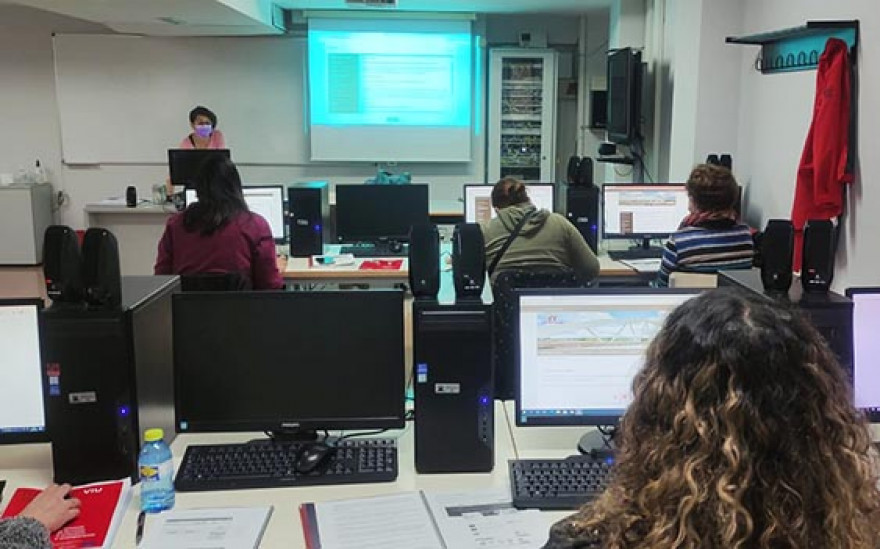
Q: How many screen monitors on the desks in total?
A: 9